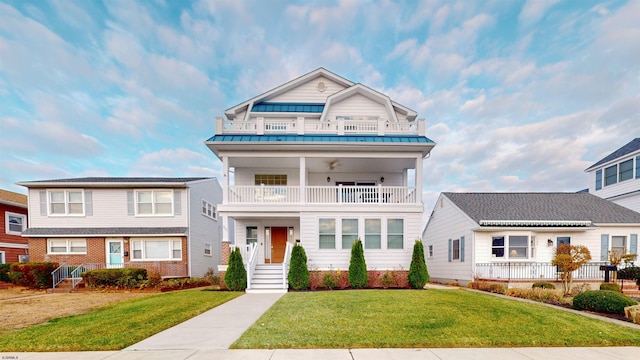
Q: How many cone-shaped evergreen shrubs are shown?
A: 4